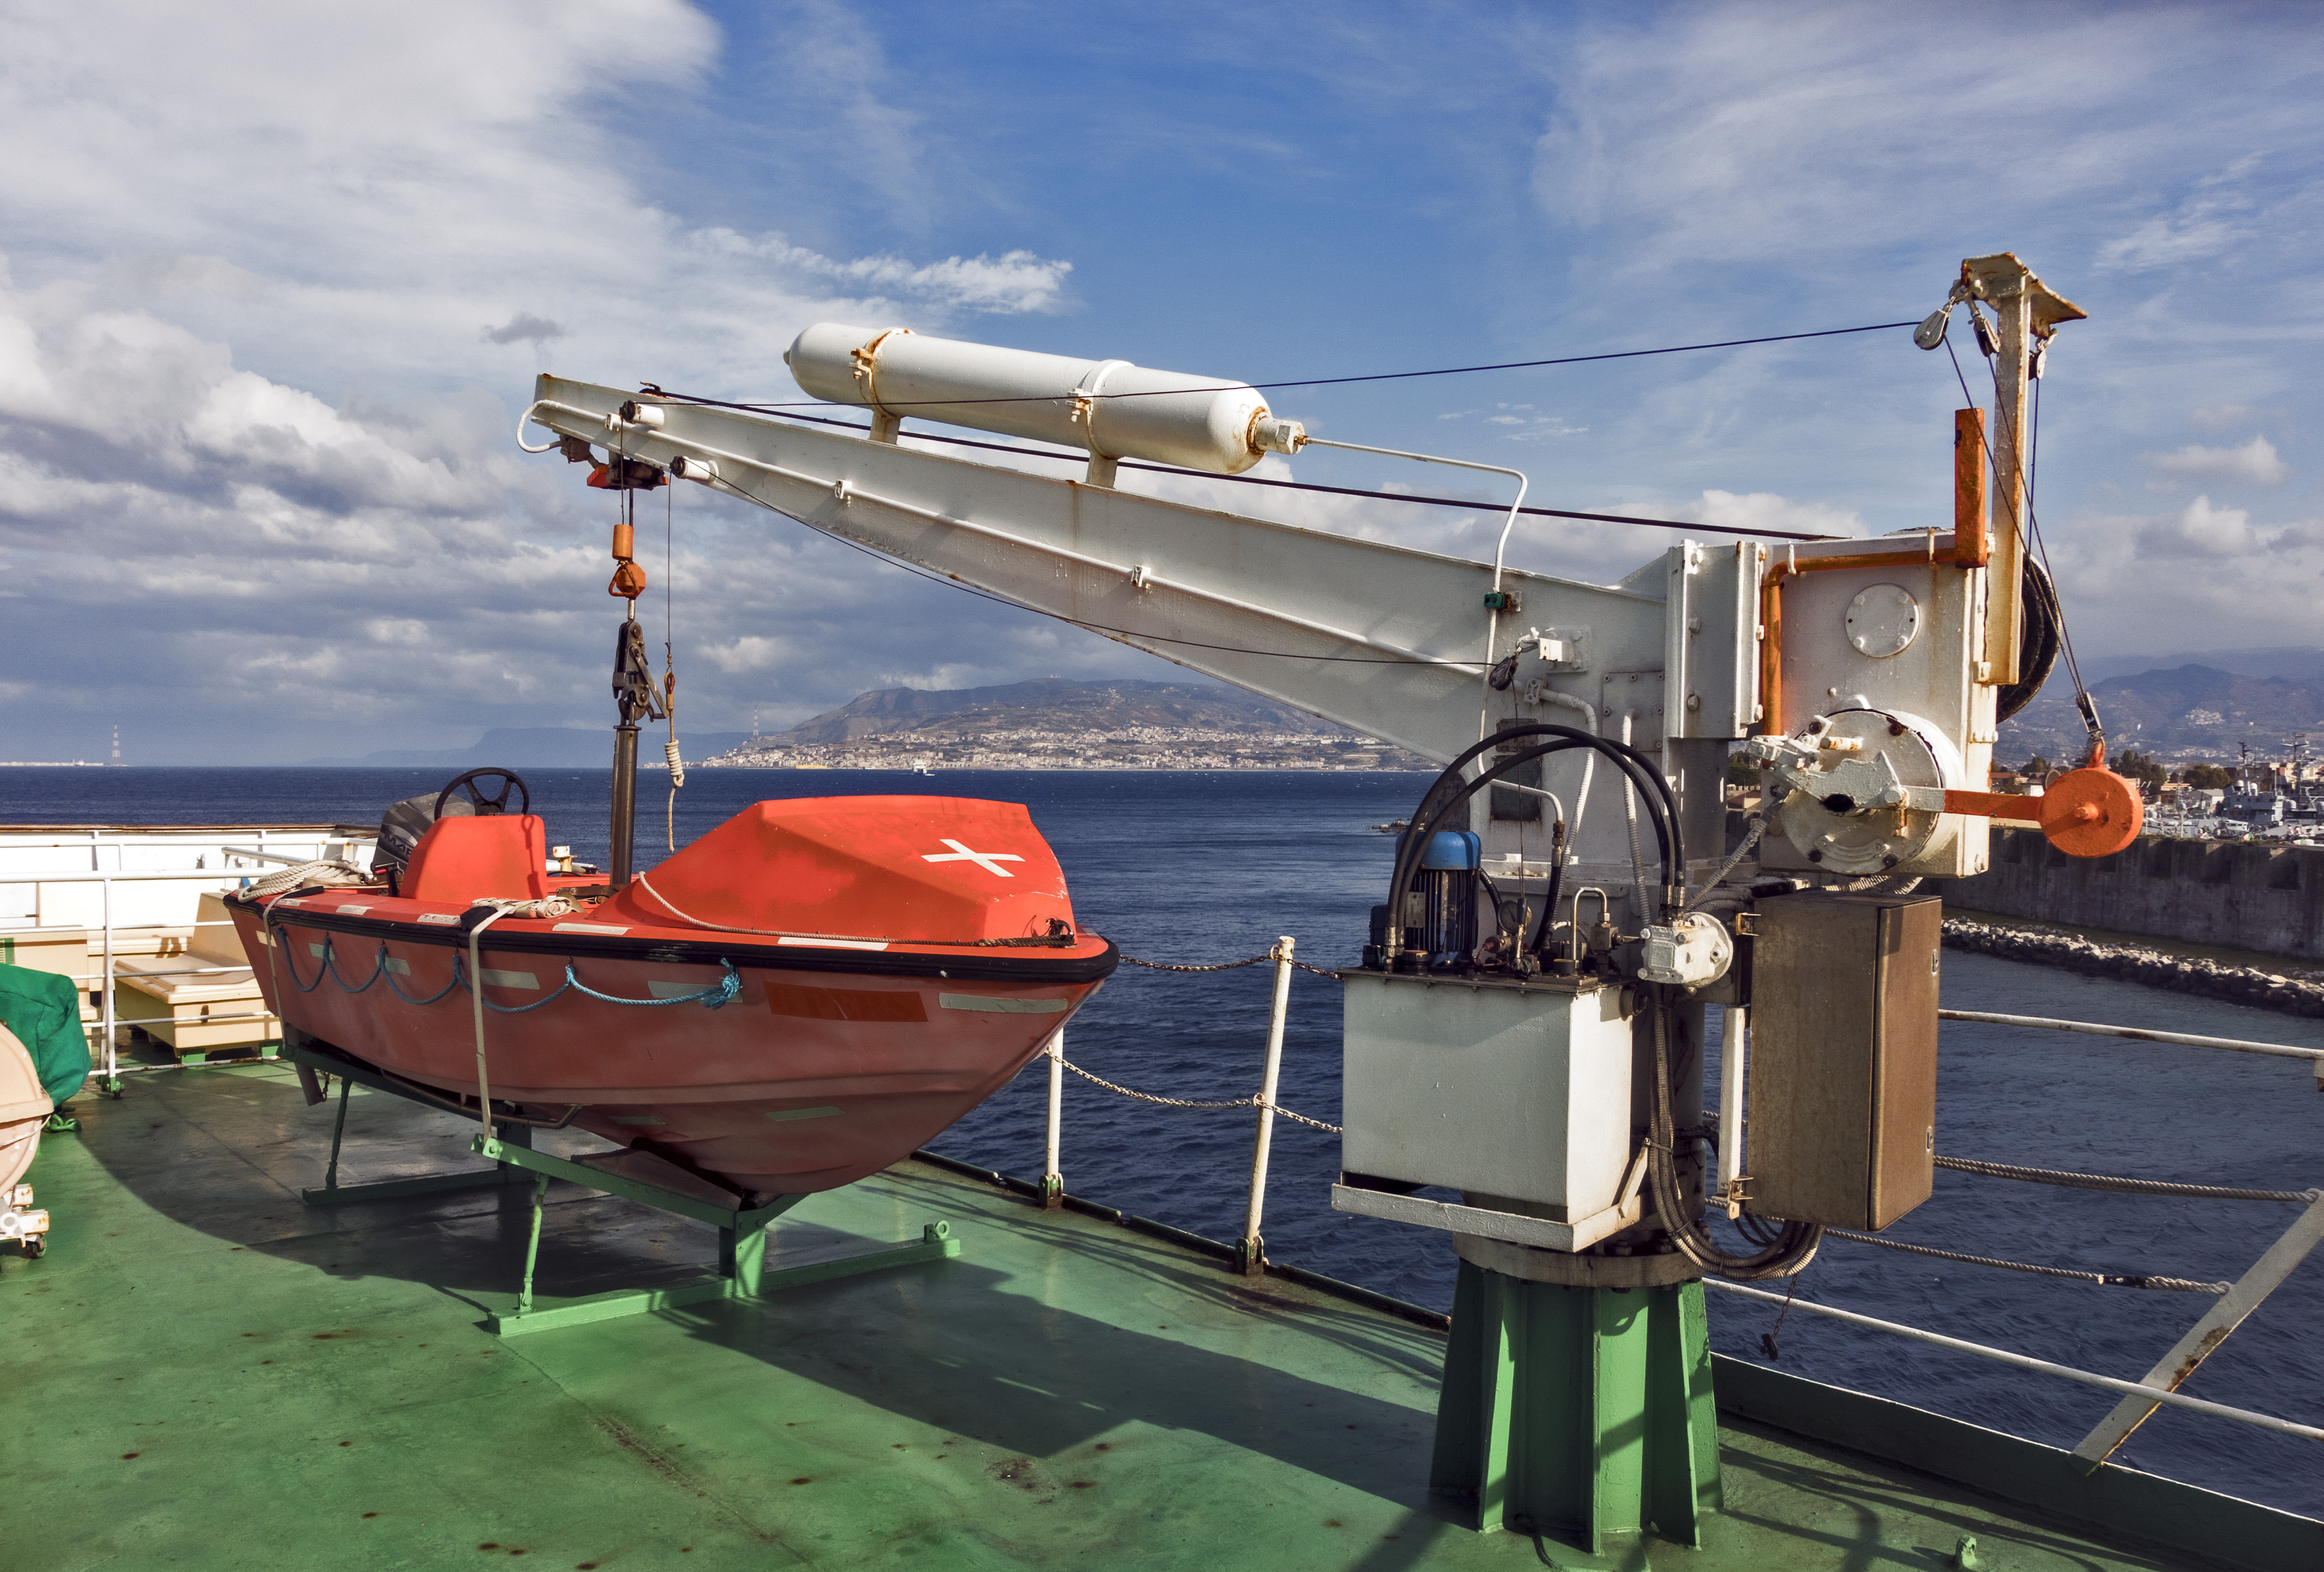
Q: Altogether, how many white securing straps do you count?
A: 2